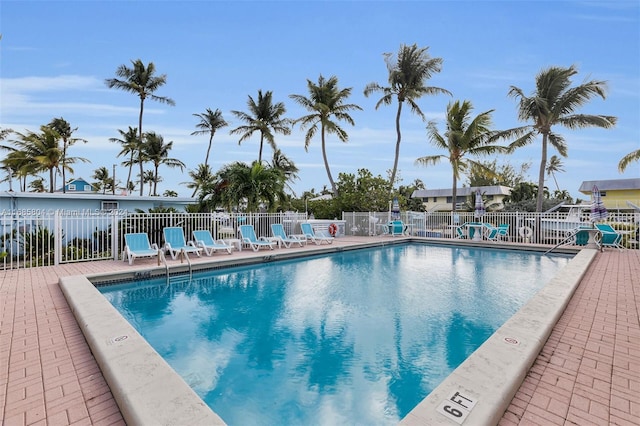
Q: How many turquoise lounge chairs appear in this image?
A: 6